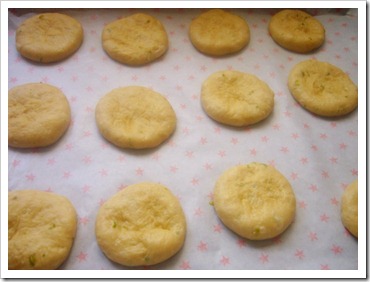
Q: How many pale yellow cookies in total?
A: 12